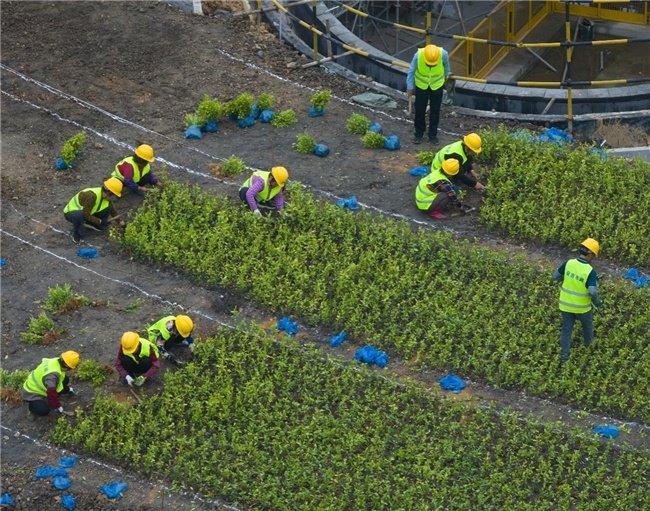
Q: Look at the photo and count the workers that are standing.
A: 2